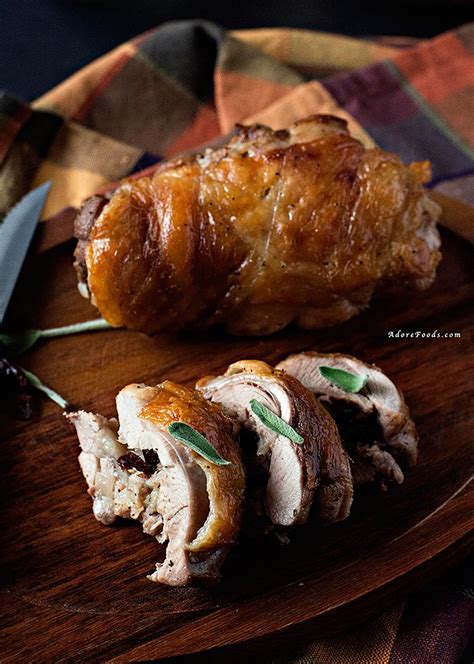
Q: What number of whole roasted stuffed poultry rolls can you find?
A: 1